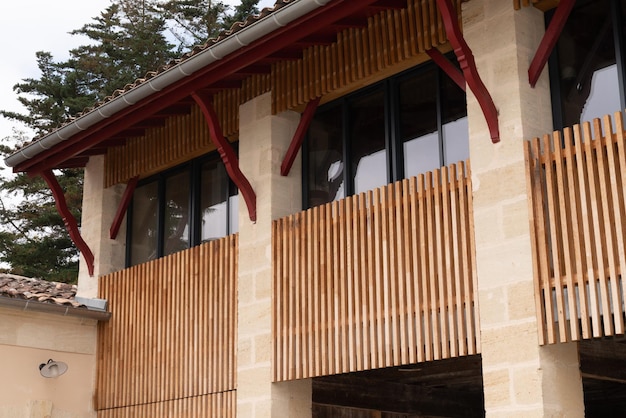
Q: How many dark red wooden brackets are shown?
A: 7